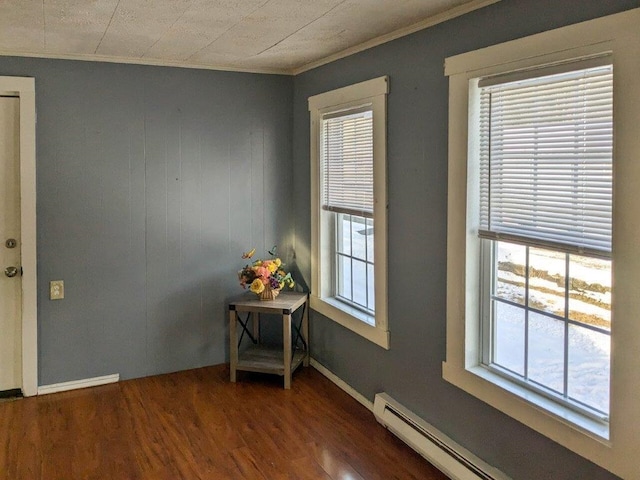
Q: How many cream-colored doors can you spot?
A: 1